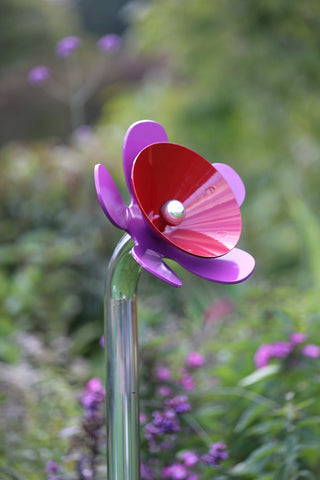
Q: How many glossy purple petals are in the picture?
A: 5